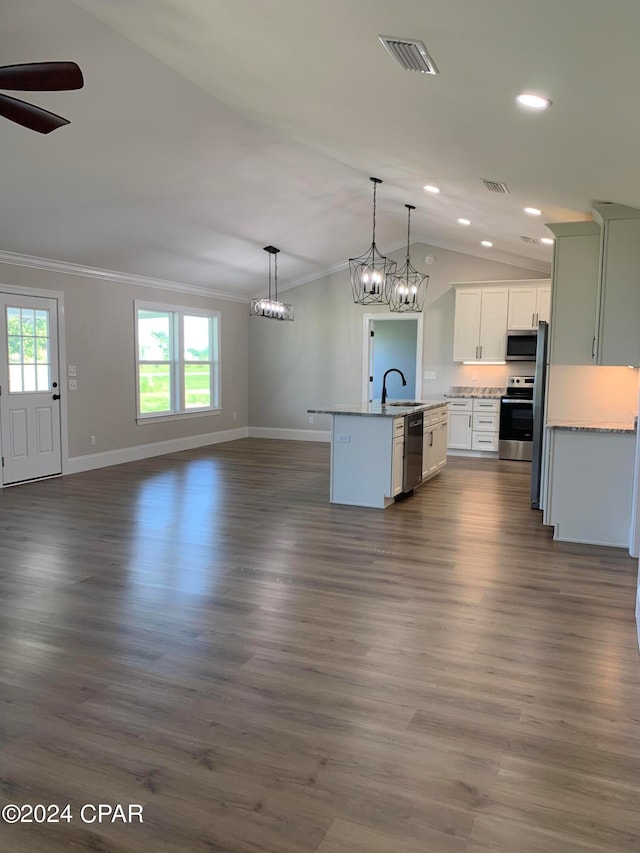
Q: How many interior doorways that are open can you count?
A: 1